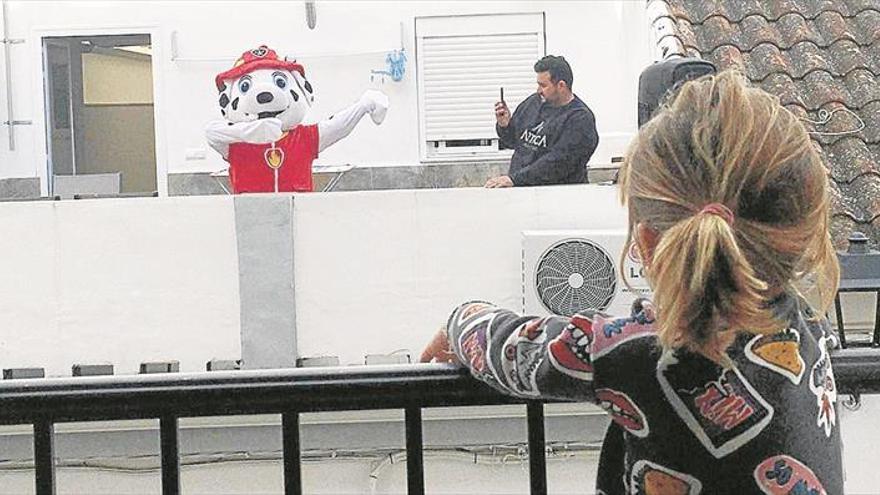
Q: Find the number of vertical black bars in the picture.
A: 5